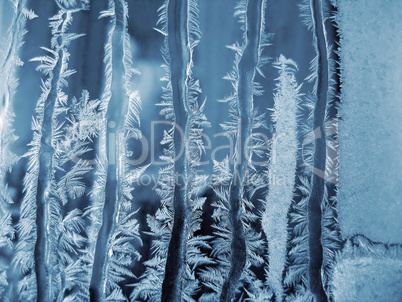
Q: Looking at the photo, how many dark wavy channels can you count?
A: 5